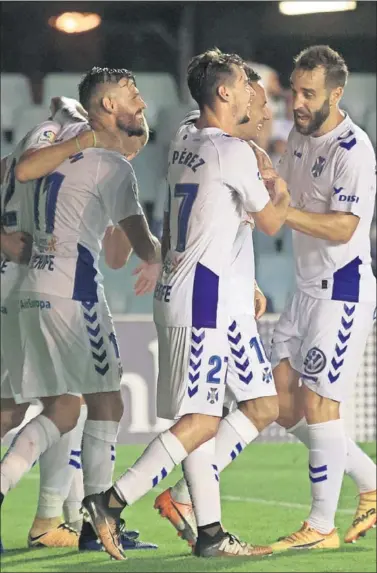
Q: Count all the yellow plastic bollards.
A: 0